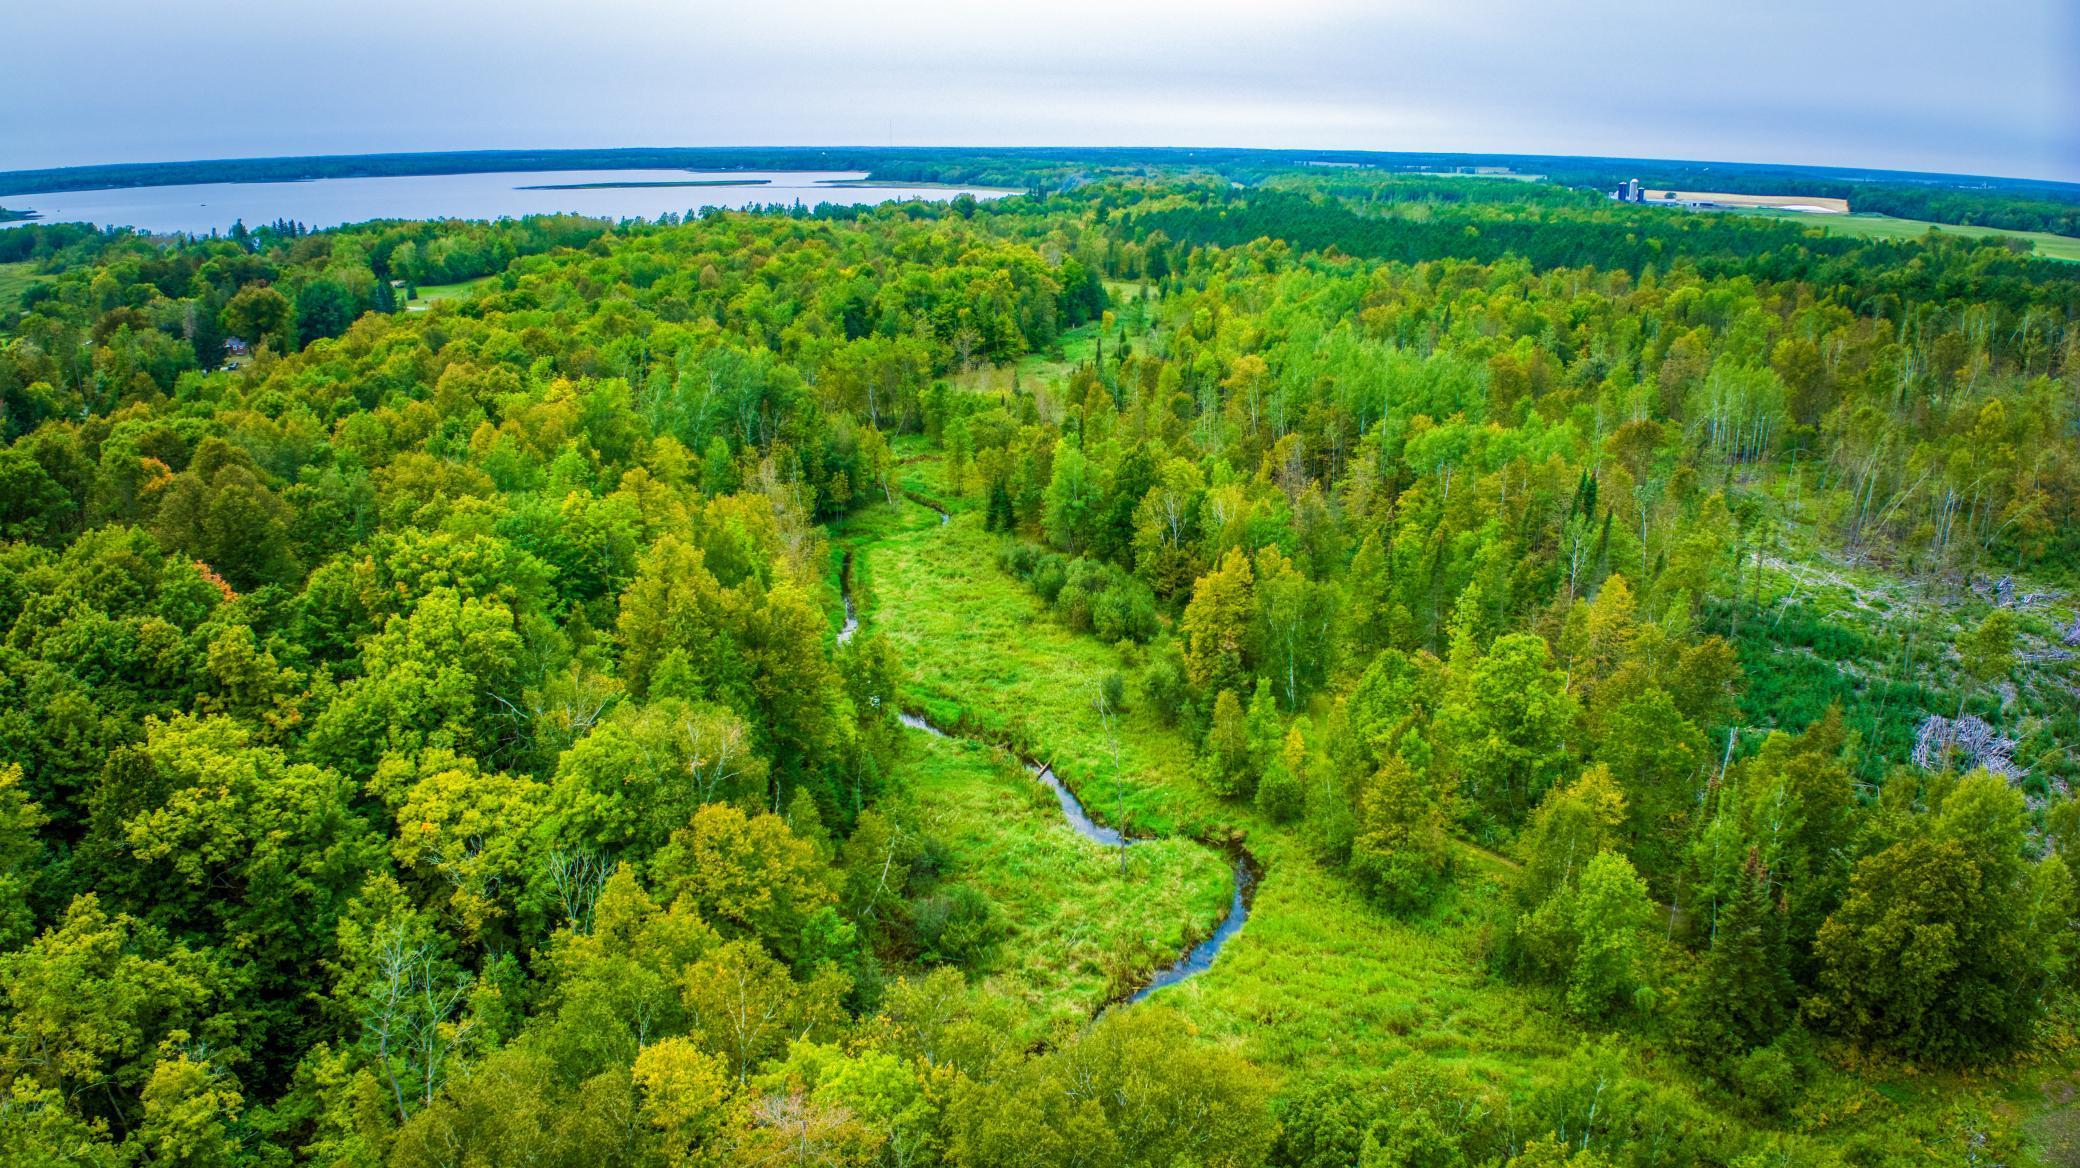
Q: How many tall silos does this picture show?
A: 3